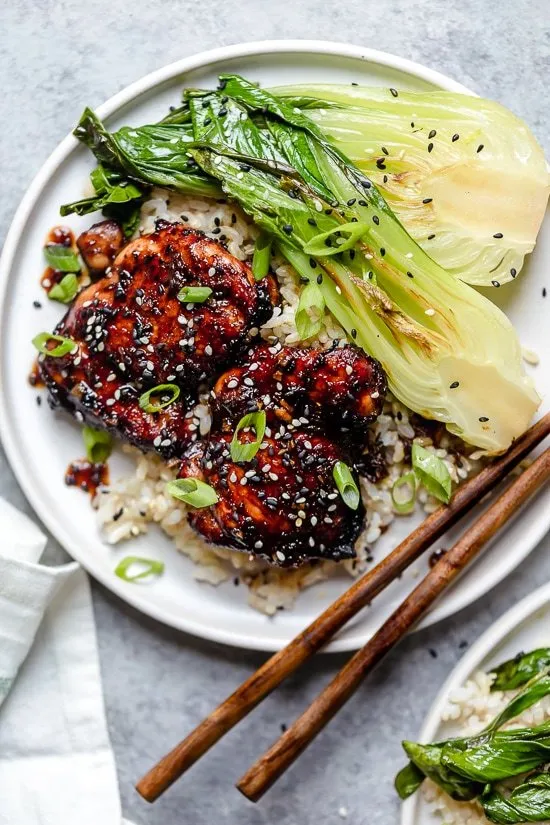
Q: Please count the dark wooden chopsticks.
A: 2